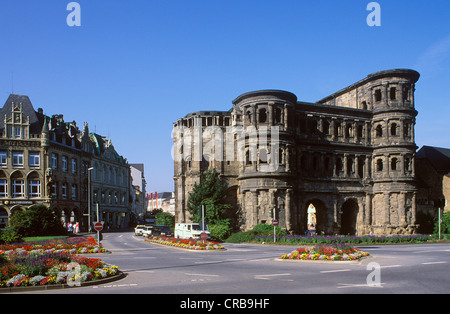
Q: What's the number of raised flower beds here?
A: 4